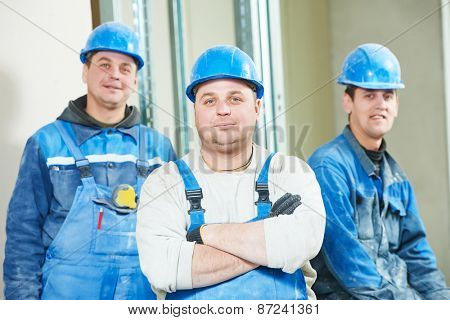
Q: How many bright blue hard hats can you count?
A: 3